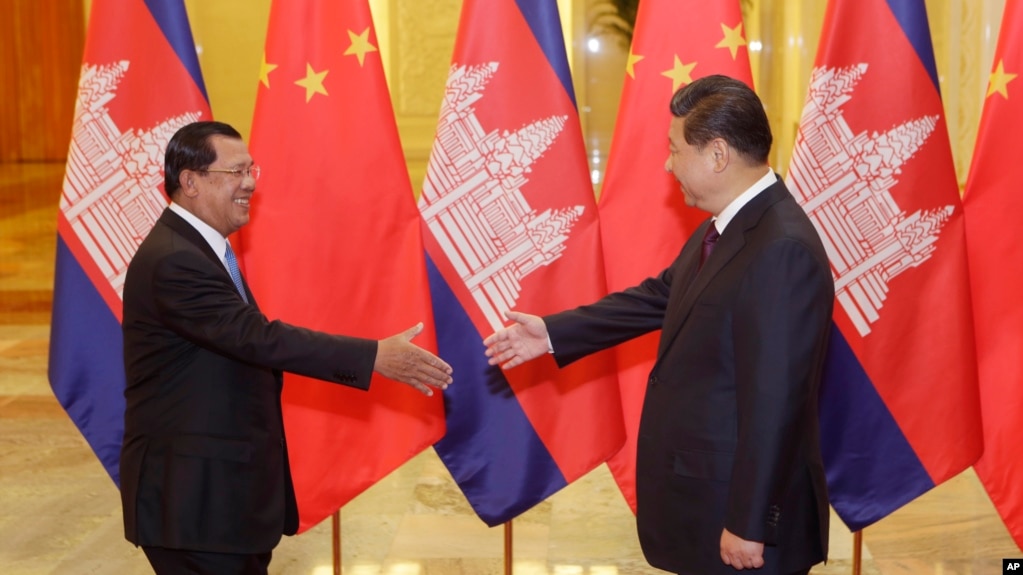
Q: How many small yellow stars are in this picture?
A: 7